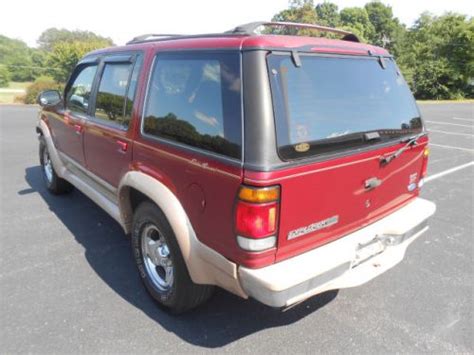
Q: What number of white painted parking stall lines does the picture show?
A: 5